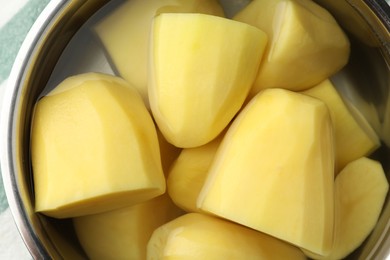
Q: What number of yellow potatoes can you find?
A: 10